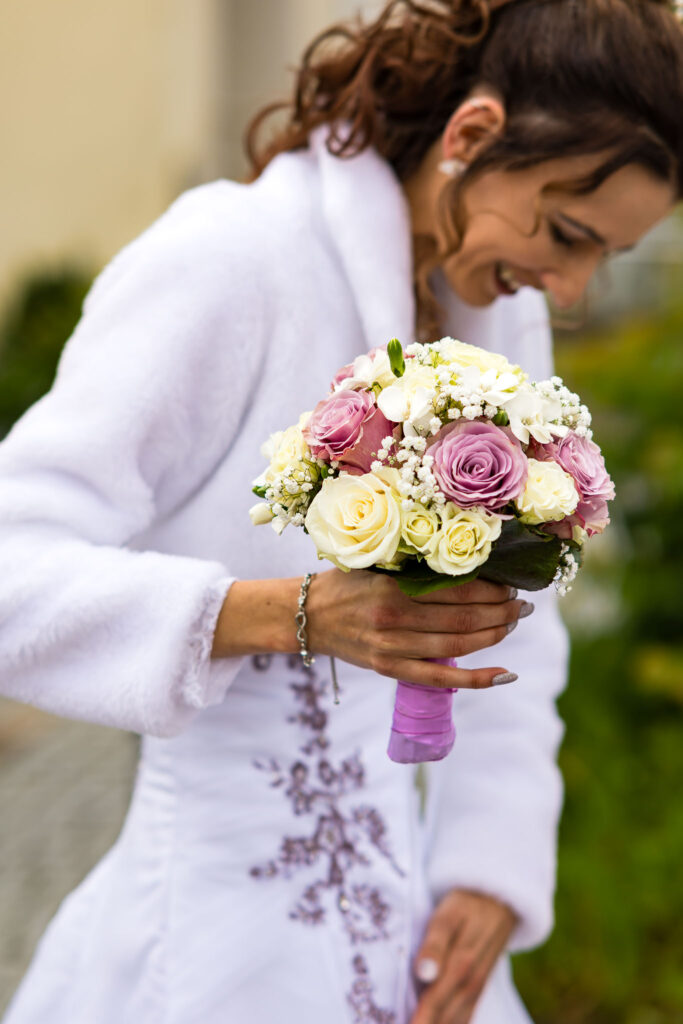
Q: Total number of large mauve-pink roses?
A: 3